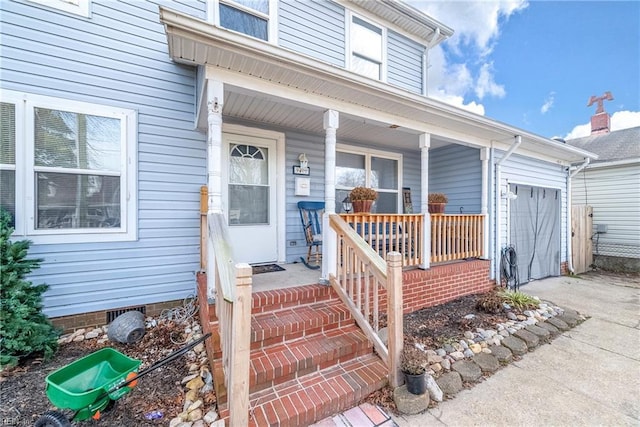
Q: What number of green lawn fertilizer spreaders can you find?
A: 1